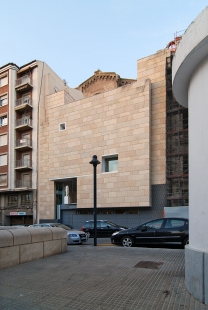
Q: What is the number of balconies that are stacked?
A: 6